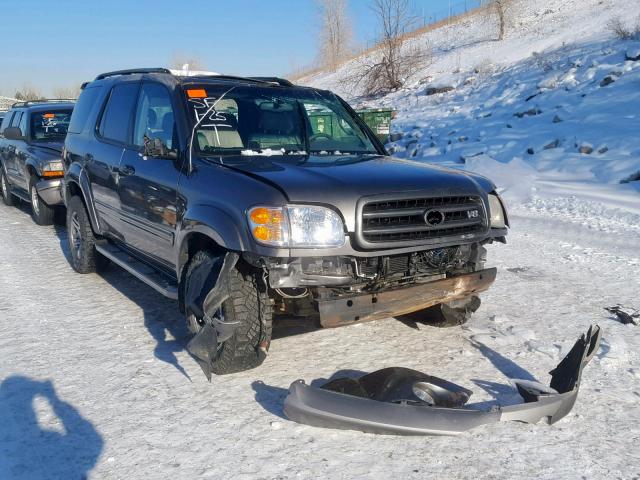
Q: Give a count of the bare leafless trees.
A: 3